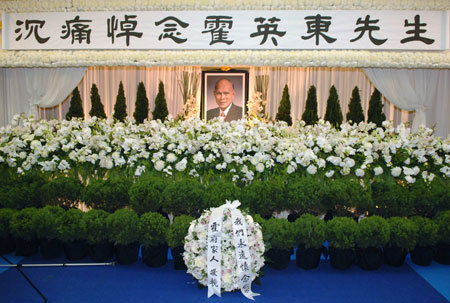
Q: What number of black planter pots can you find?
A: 15